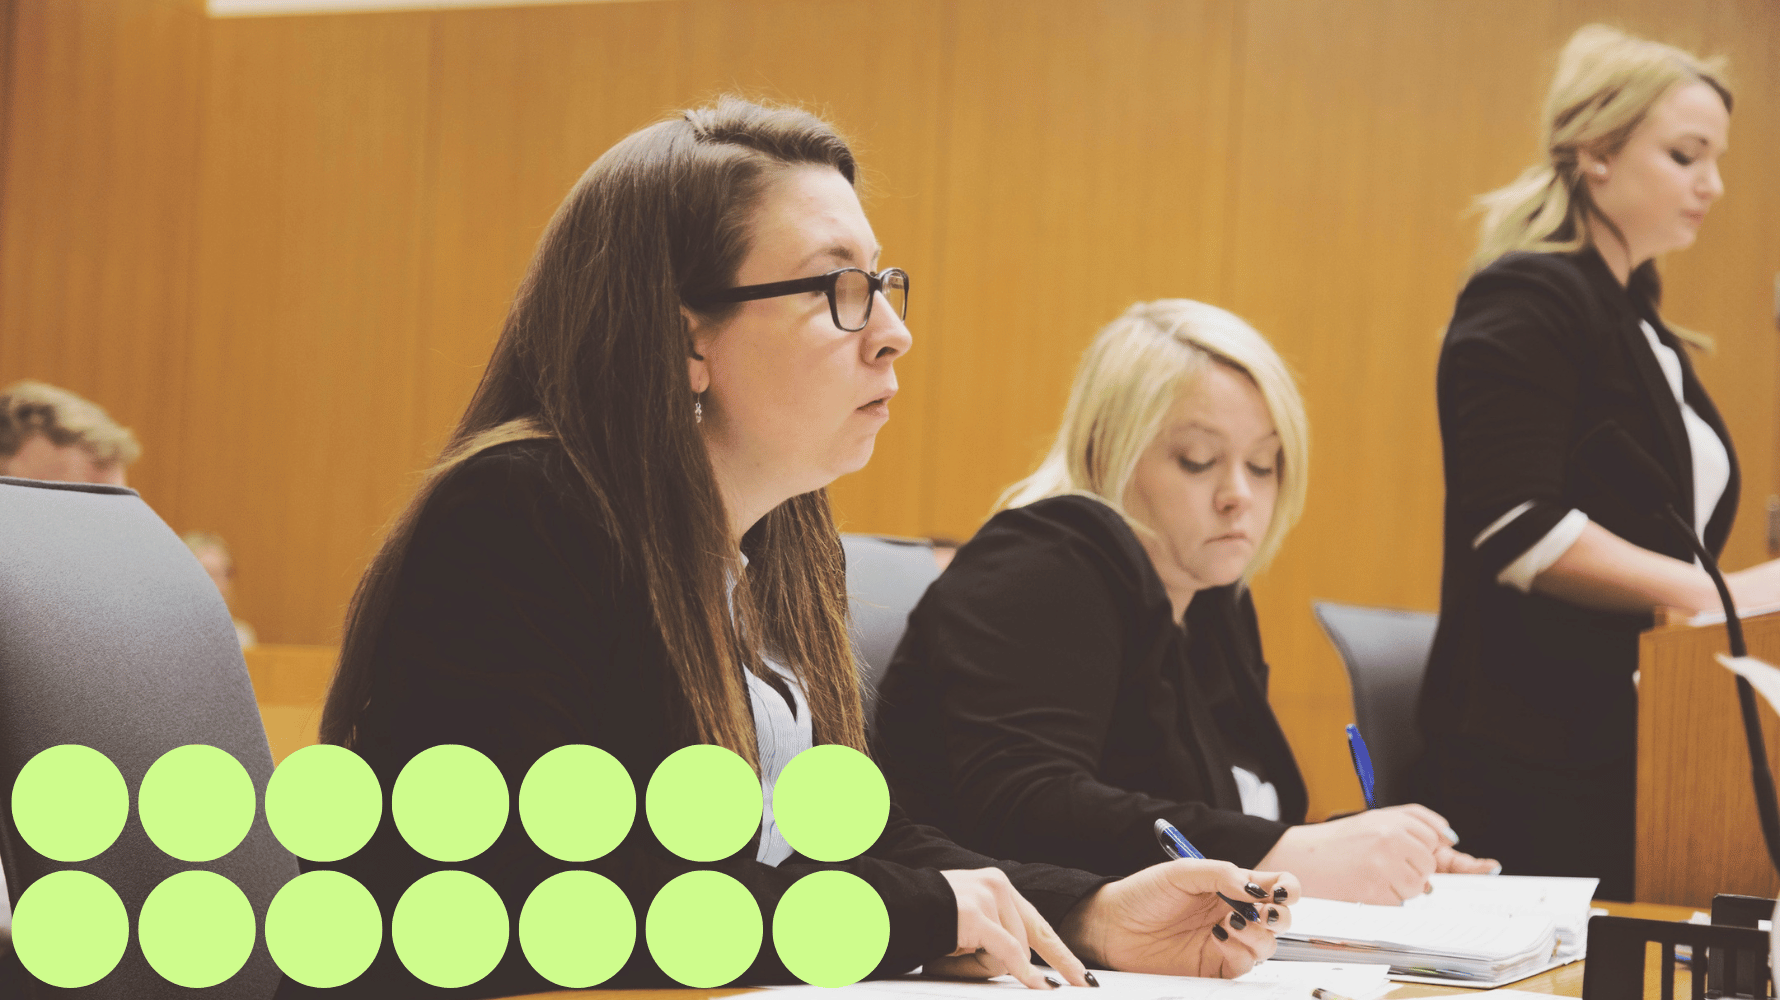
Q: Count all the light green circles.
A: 14